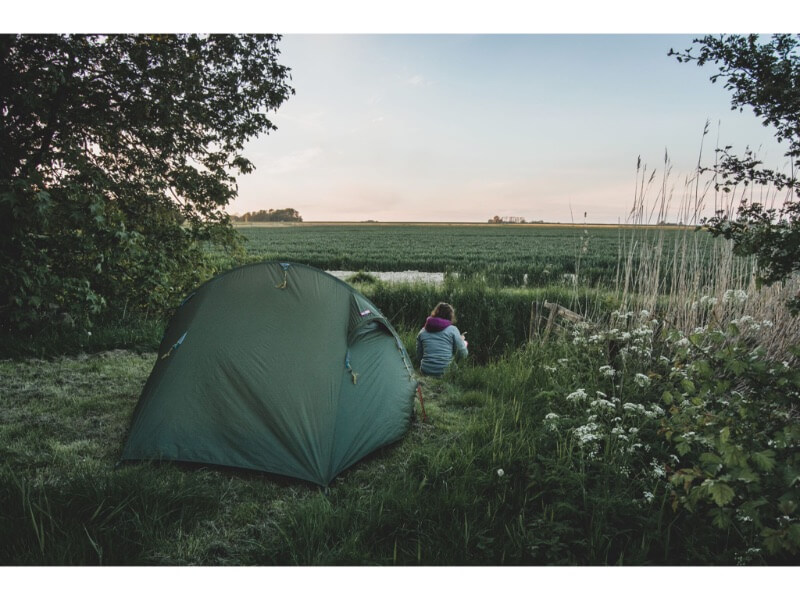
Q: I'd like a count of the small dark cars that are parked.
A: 0